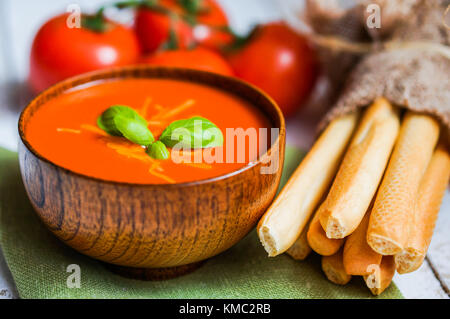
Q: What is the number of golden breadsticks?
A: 9